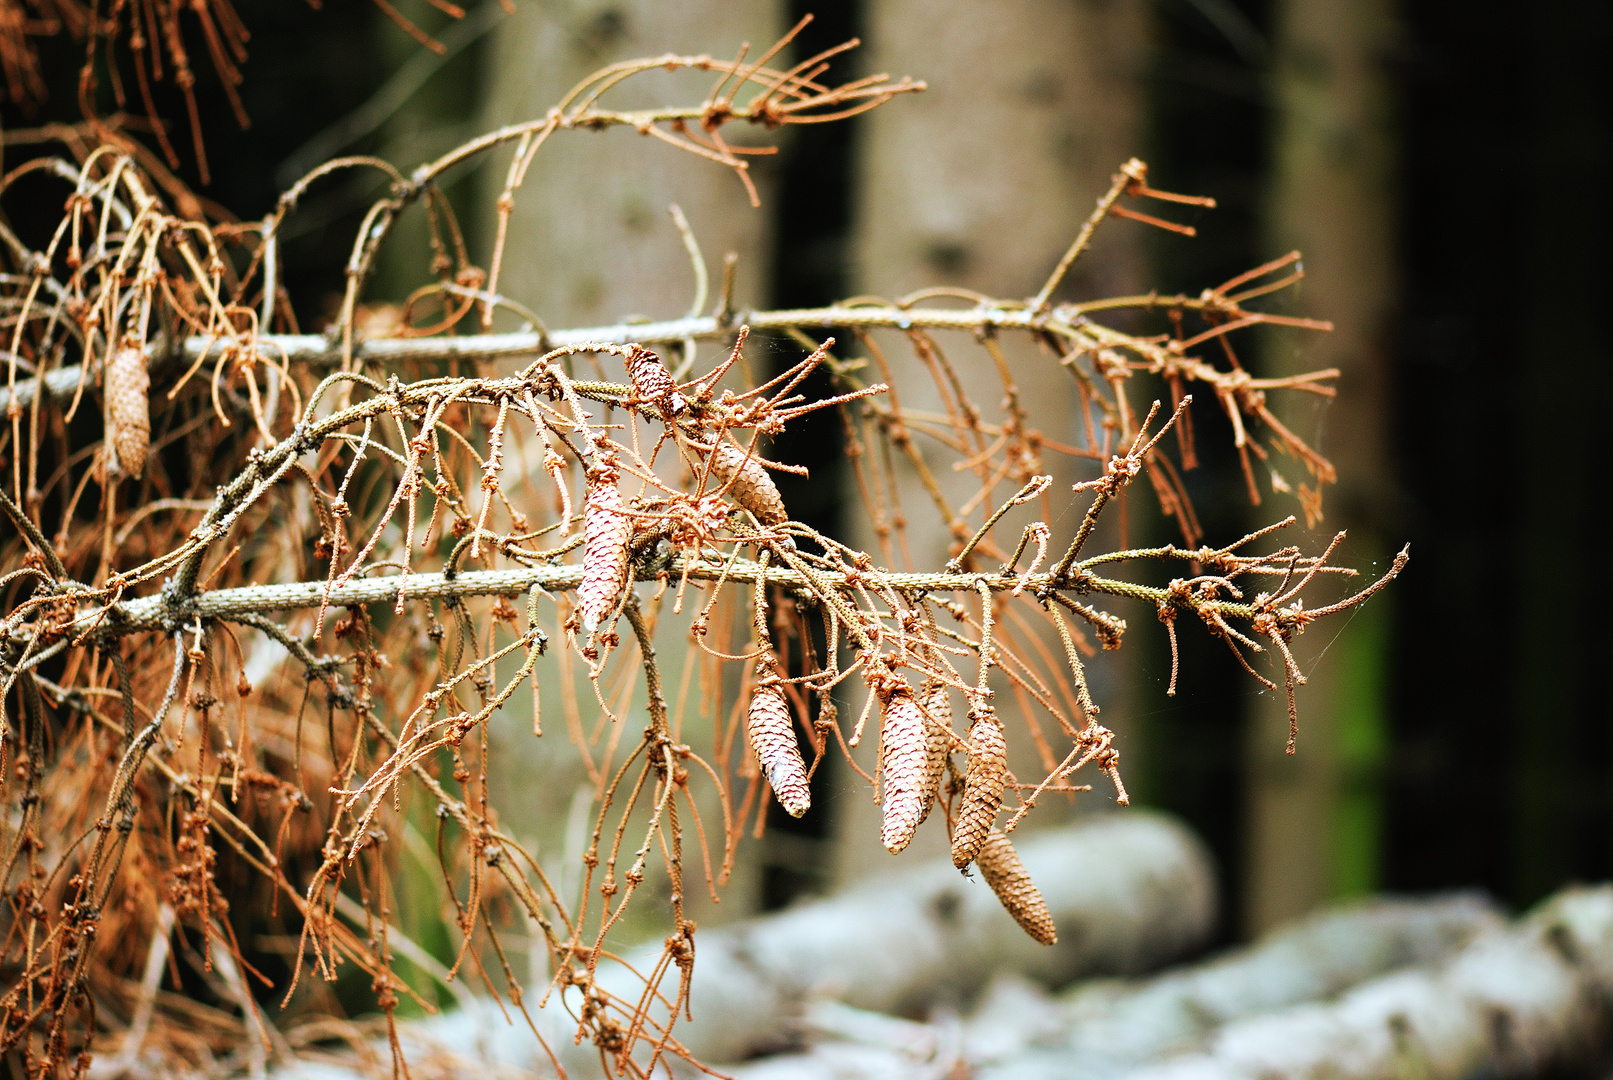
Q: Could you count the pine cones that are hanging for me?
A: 9